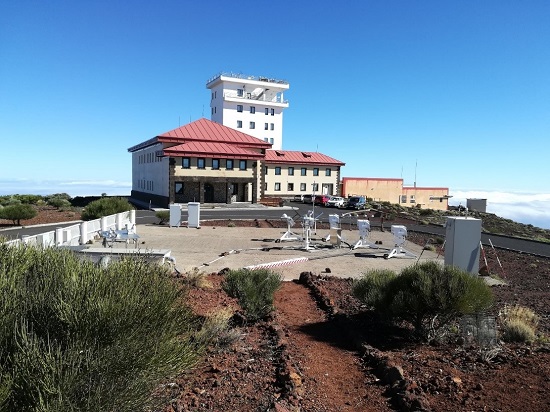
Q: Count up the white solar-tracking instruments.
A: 5